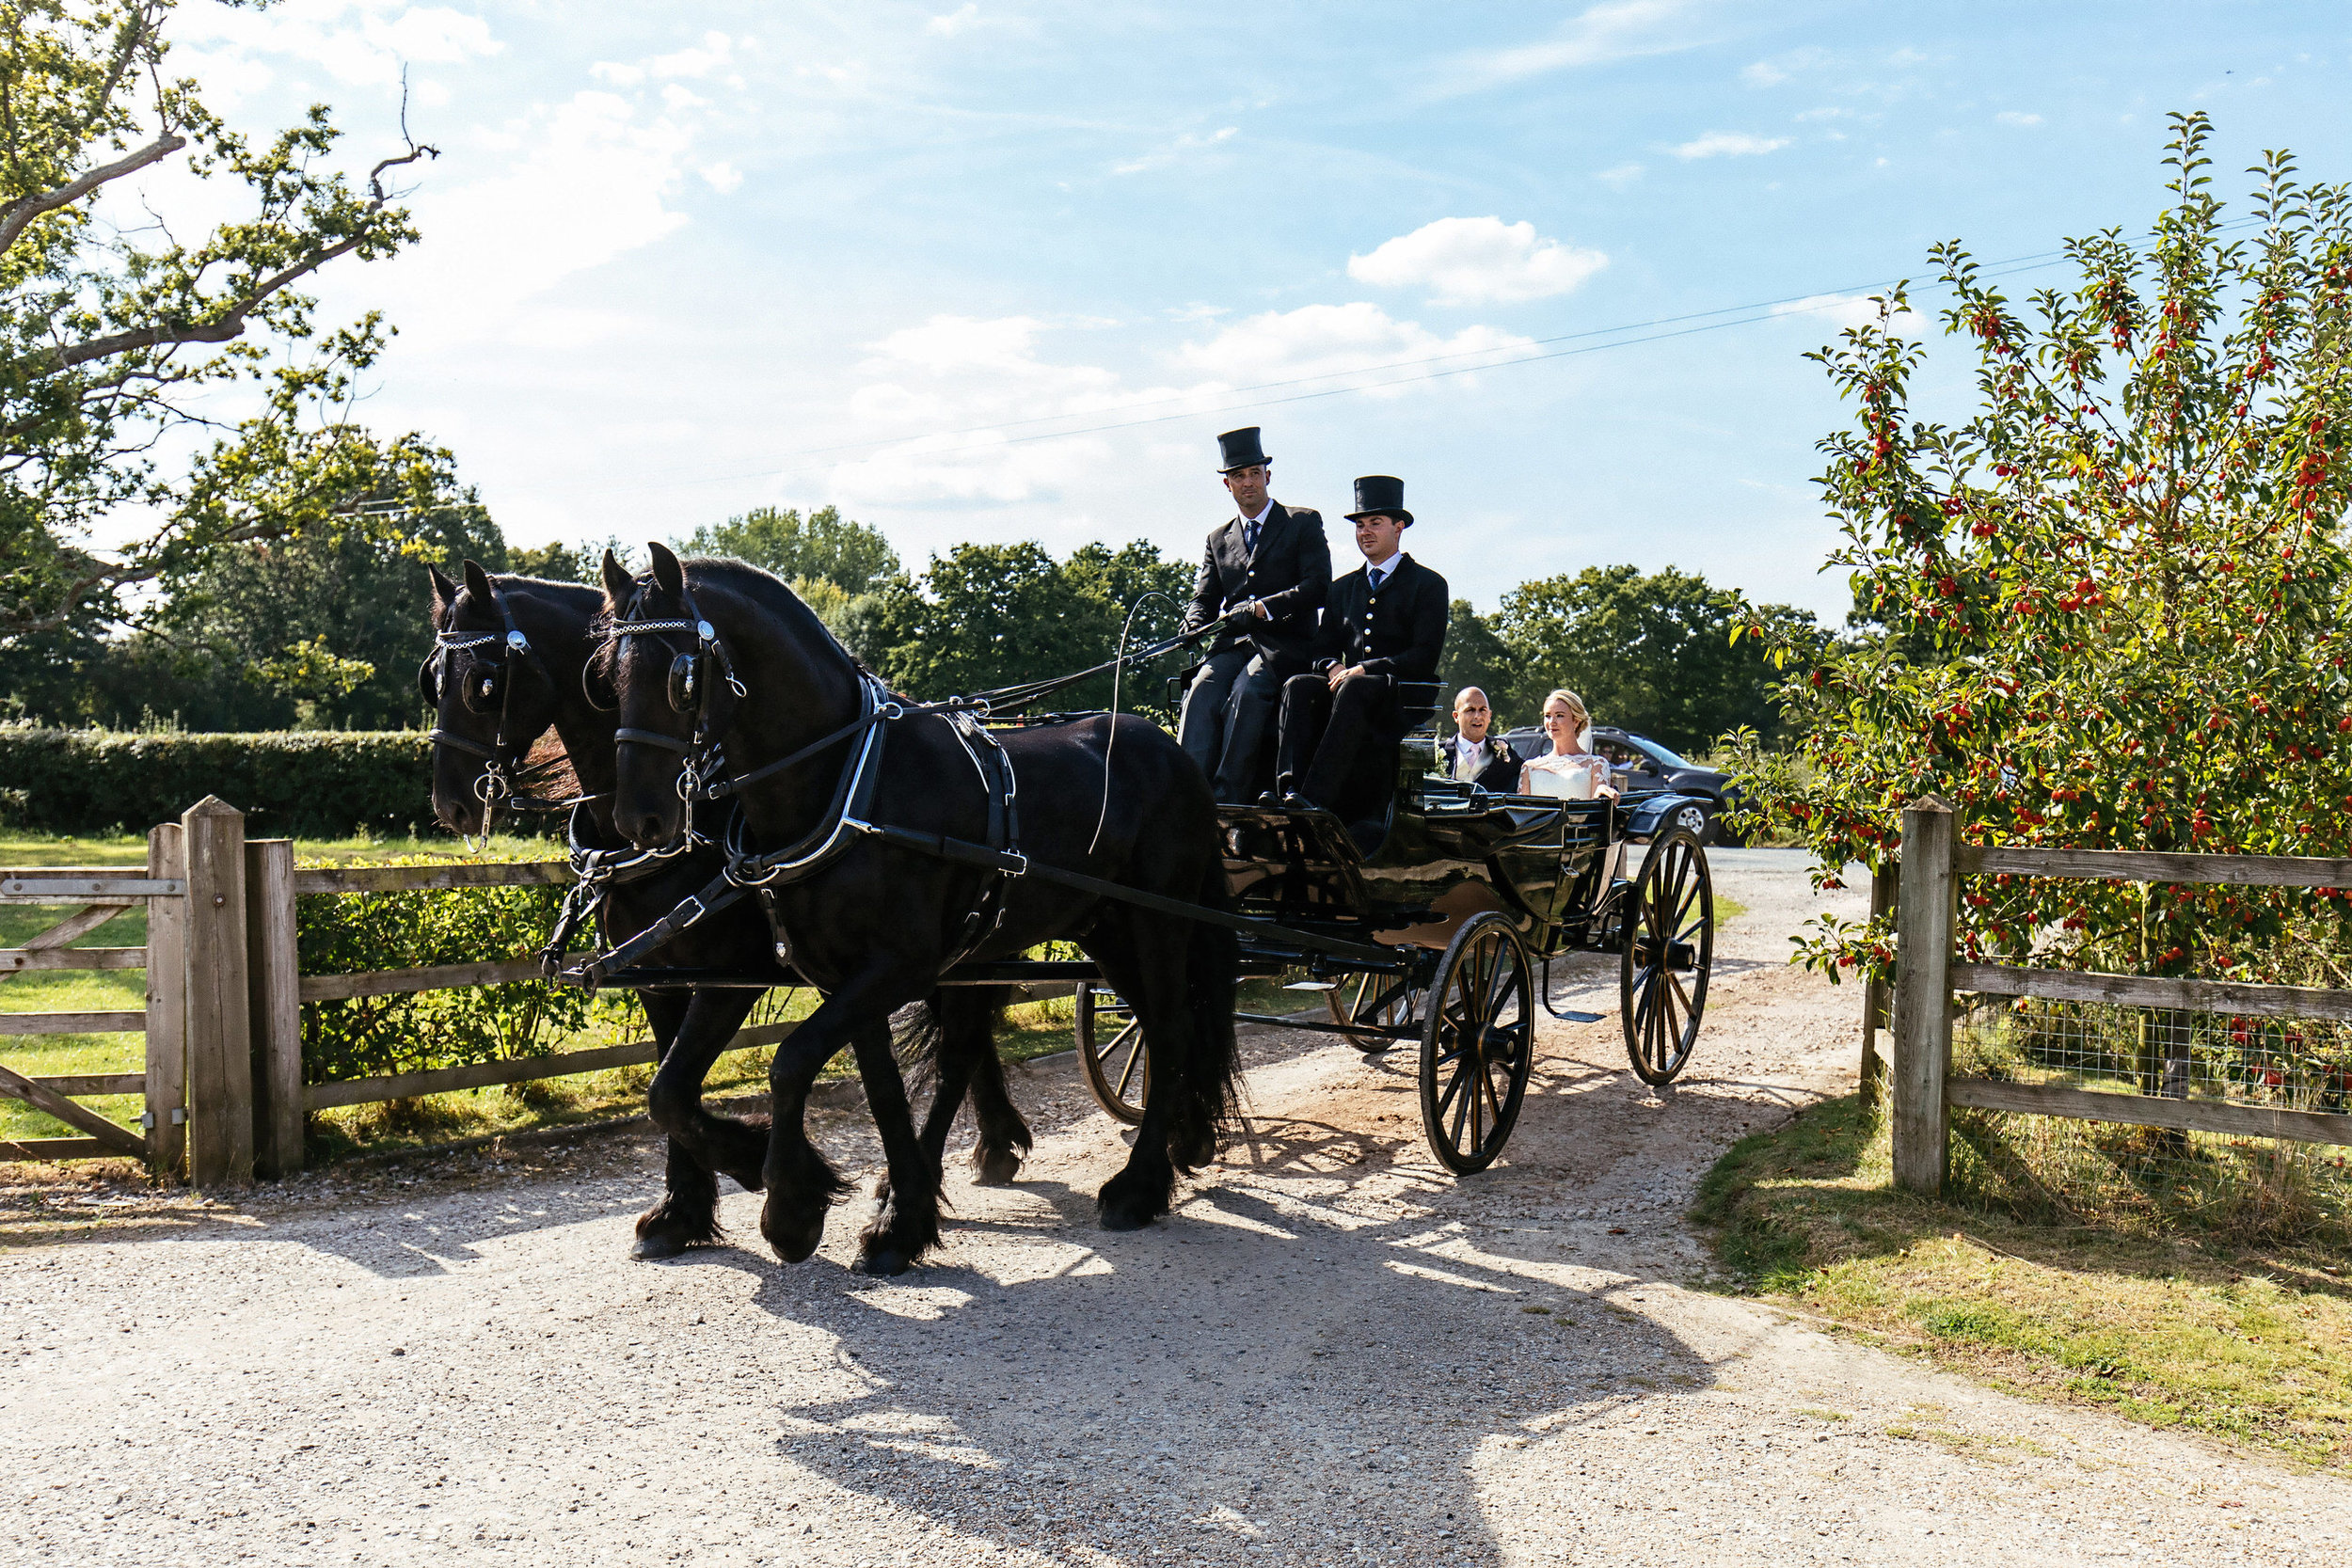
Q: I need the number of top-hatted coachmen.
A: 2